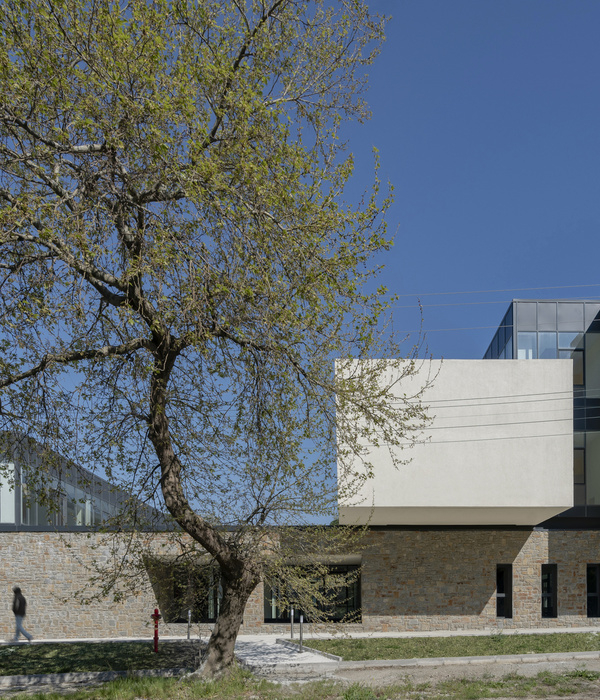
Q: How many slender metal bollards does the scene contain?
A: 3